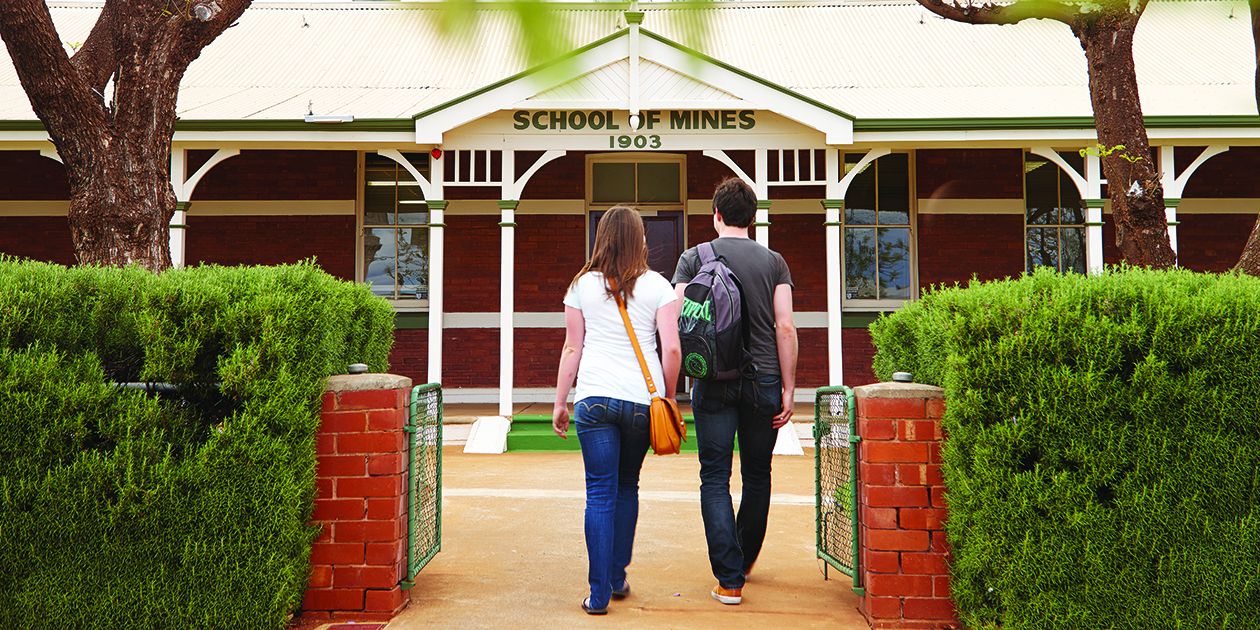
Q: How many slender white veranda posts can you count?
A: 7